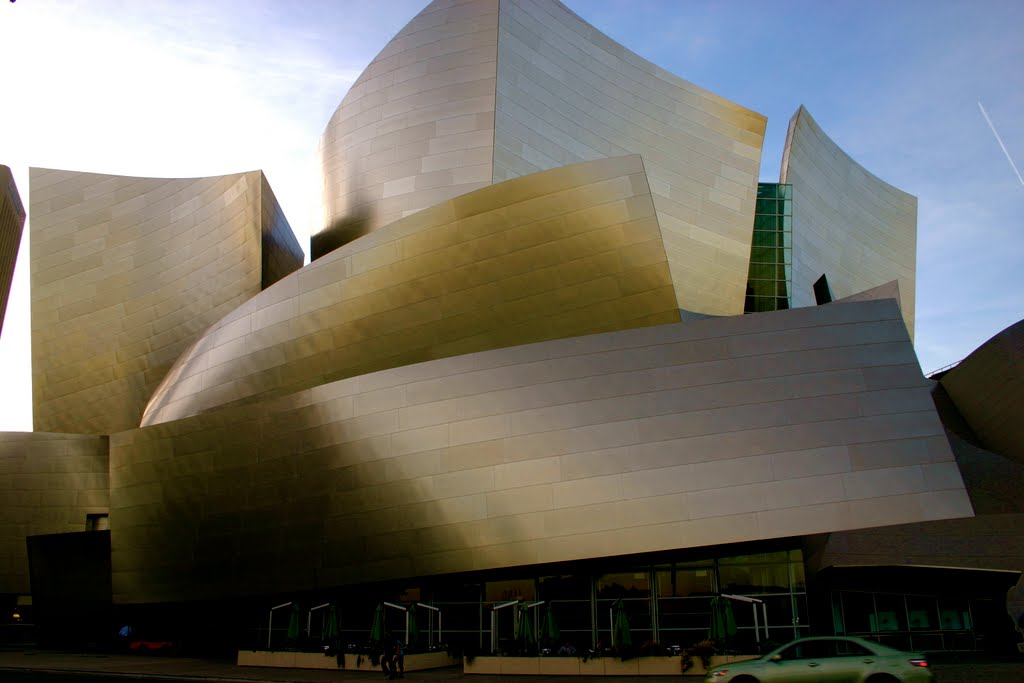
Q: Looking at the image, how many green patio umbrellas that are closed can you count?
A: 9